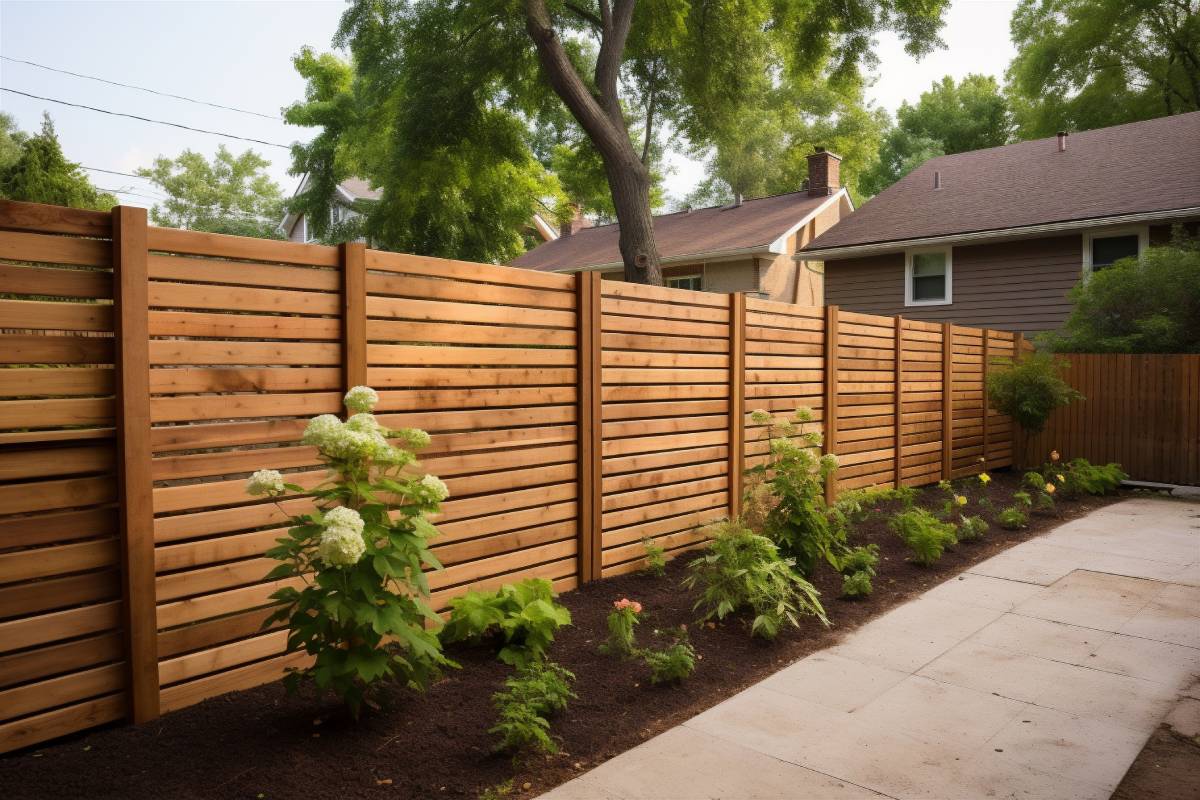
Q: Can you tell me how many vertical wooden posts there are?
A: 9